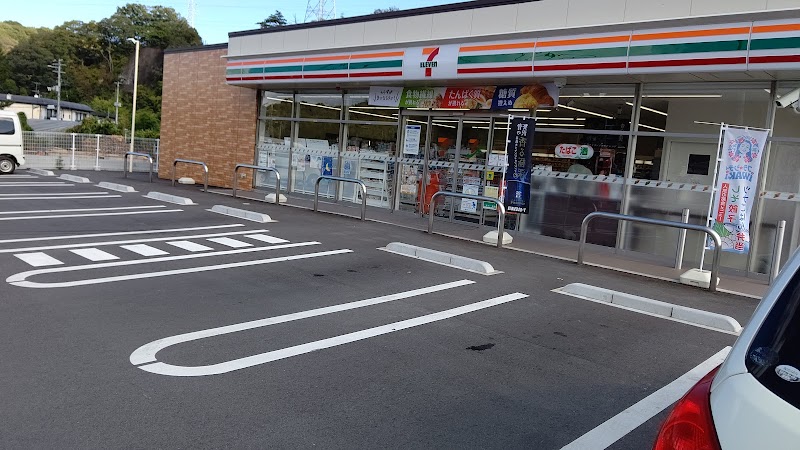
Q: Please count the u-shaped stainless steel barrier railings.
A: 6